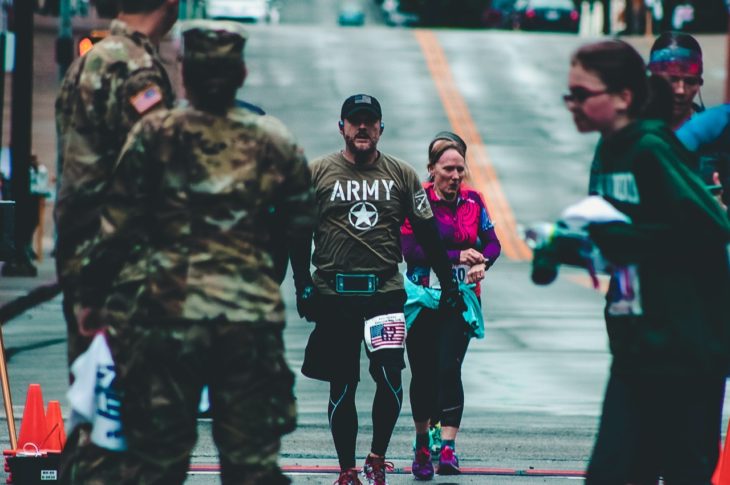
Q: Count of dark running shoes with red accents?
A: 2